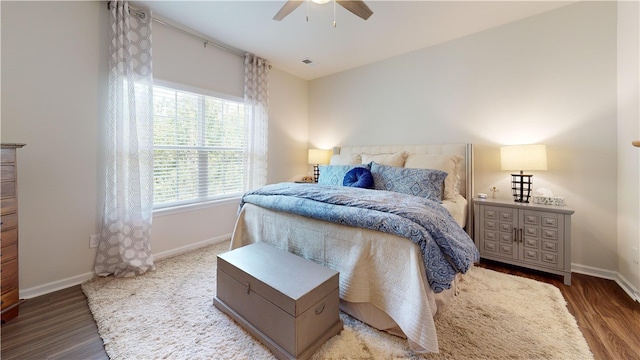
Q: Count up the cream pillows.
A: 3